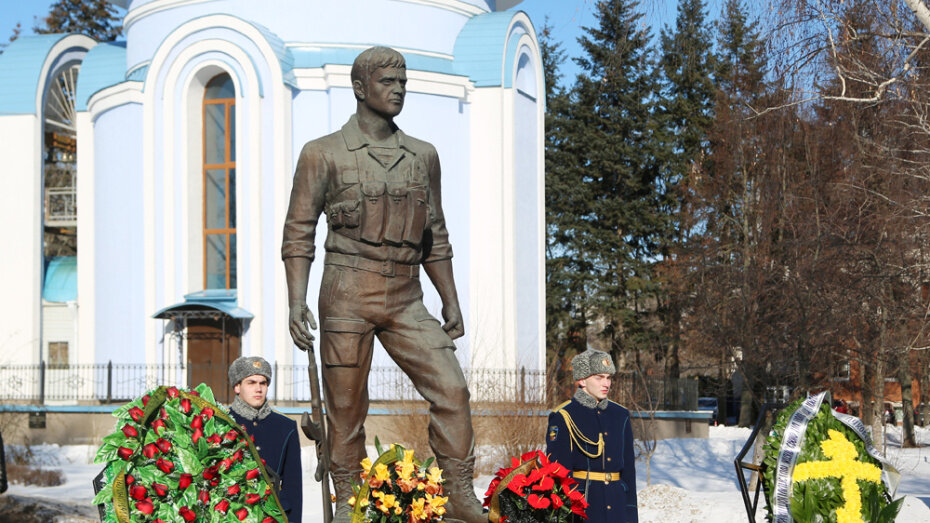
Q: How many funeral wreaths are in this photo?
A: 4